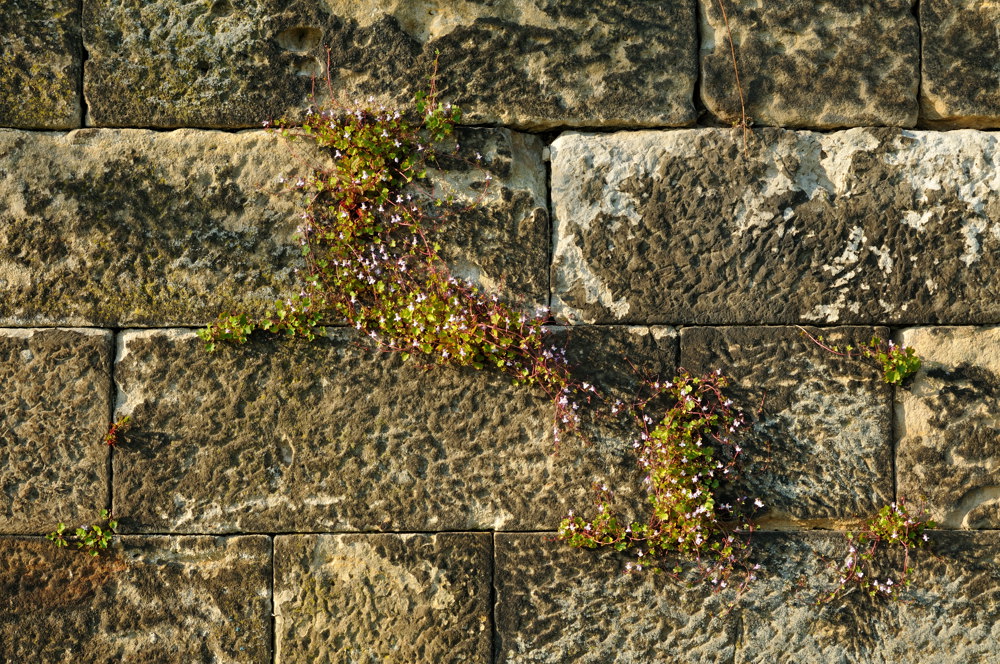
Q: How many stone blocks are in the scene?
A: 13